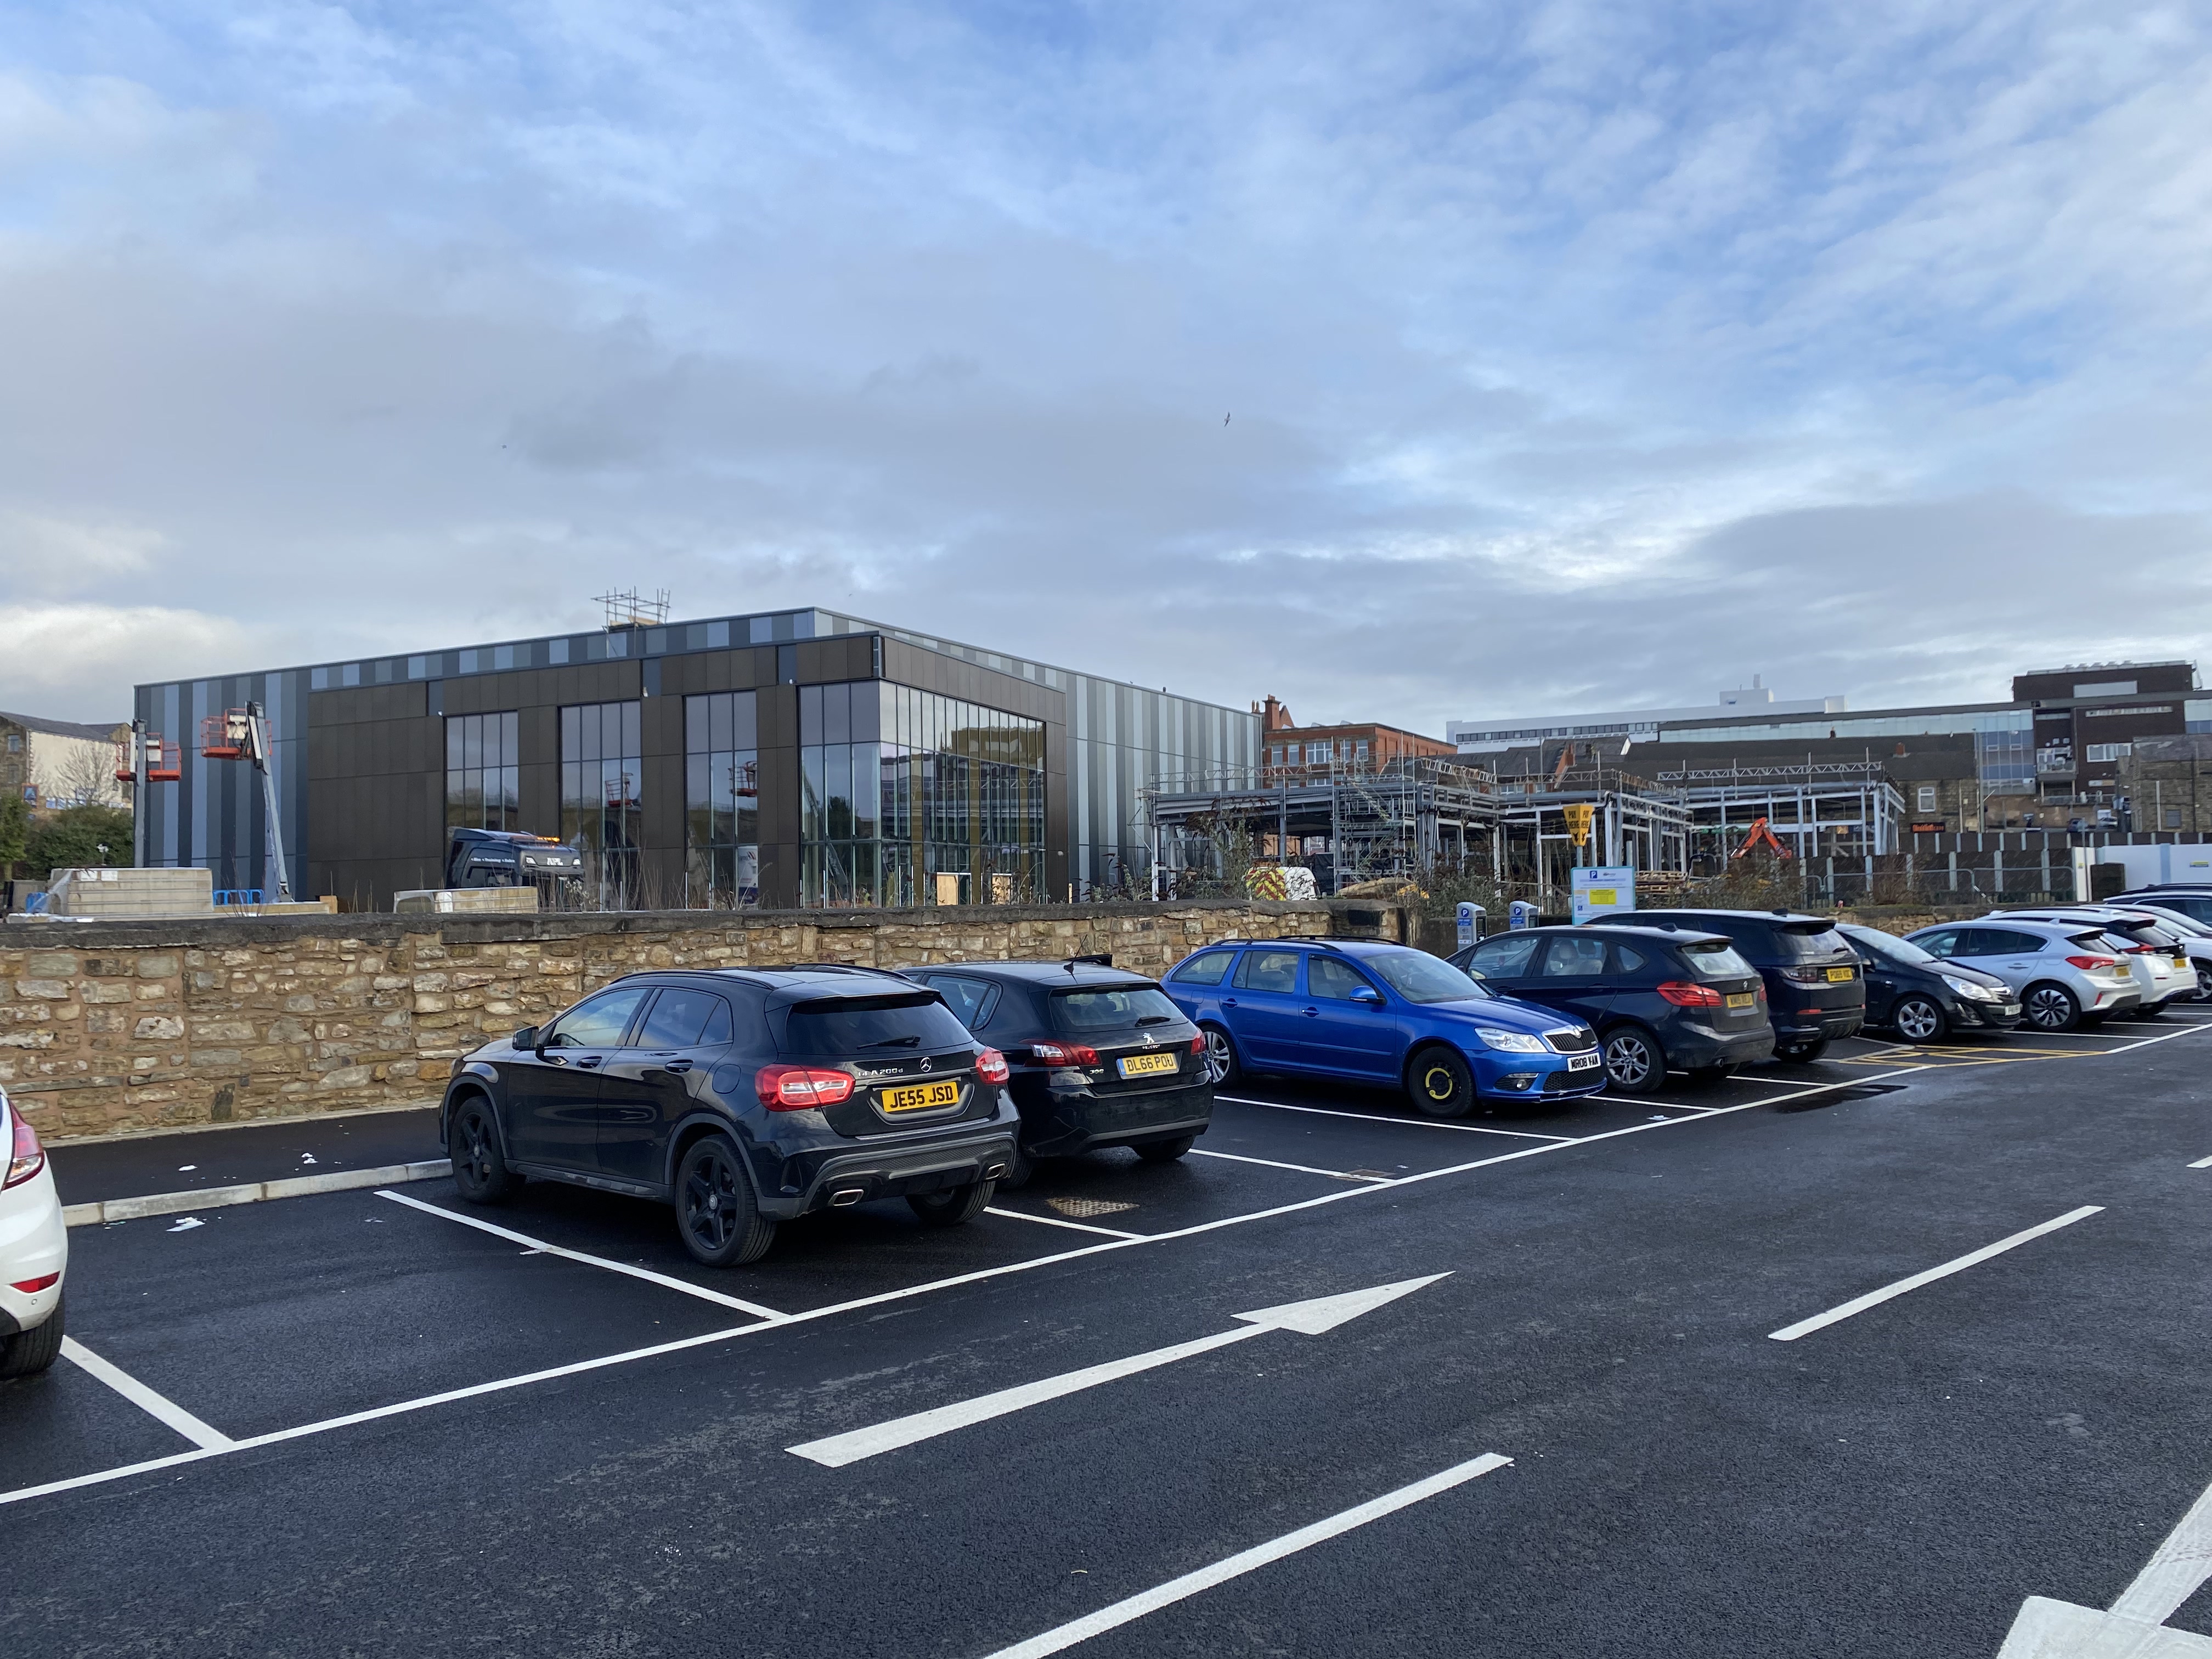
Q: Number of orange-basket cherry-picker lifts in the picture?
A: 2